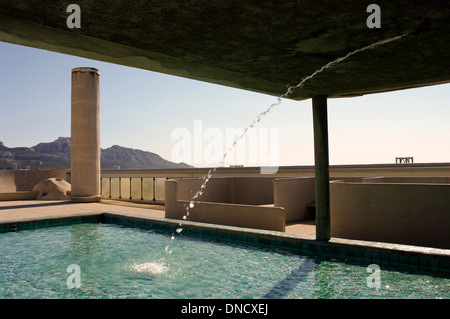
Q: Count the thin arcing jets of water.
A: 1